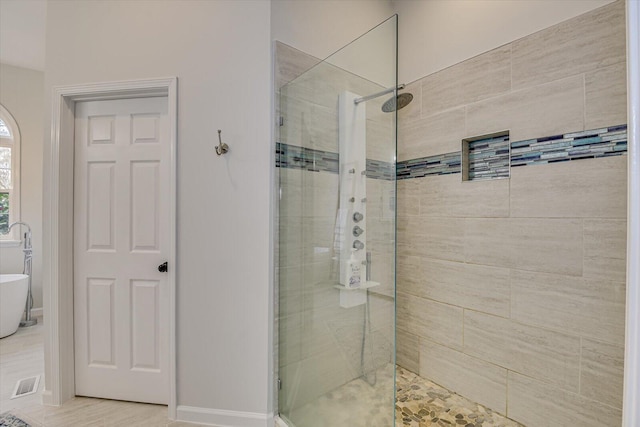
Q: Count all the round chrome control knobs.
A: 3